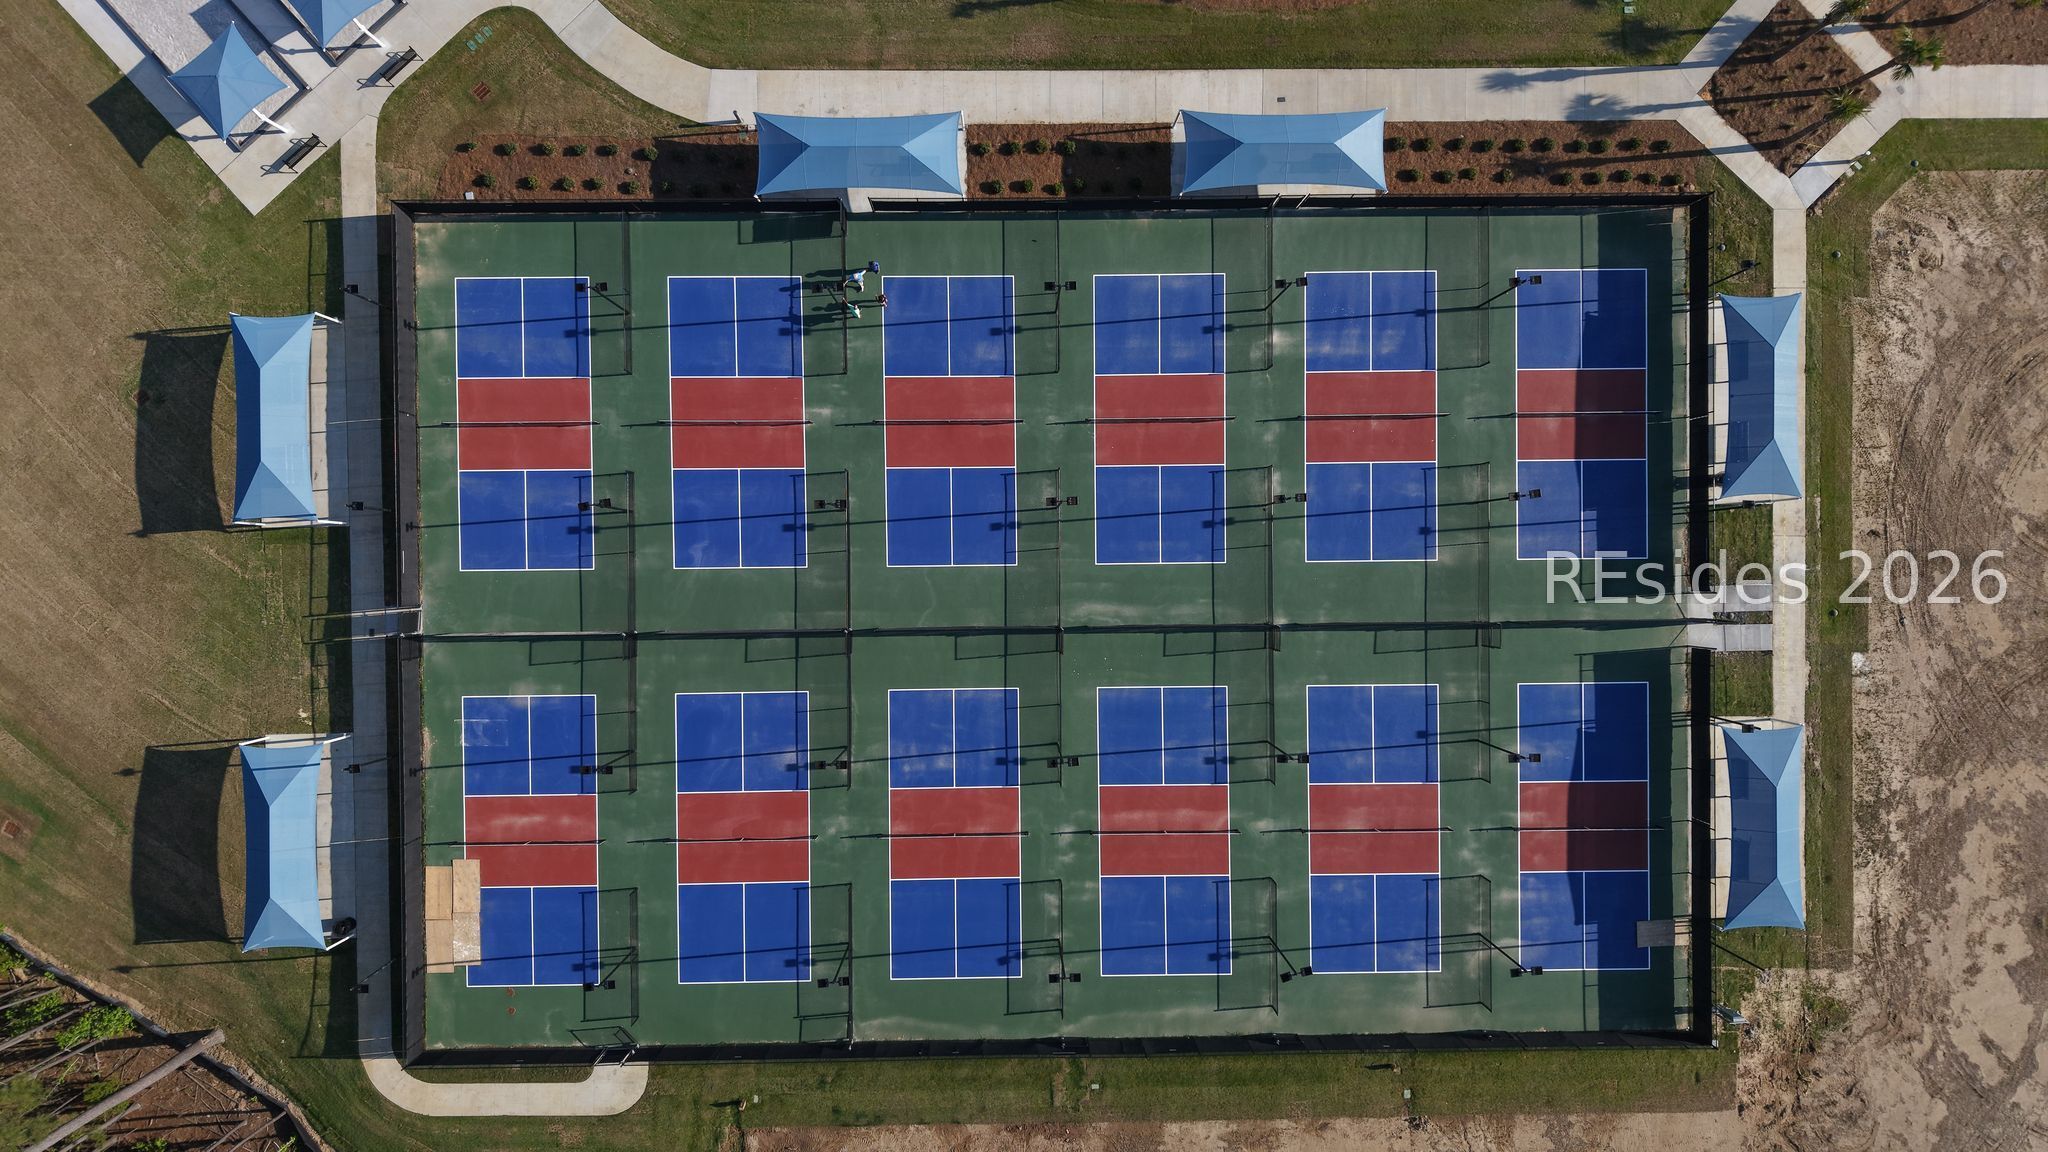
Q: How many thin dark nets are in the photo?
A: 12